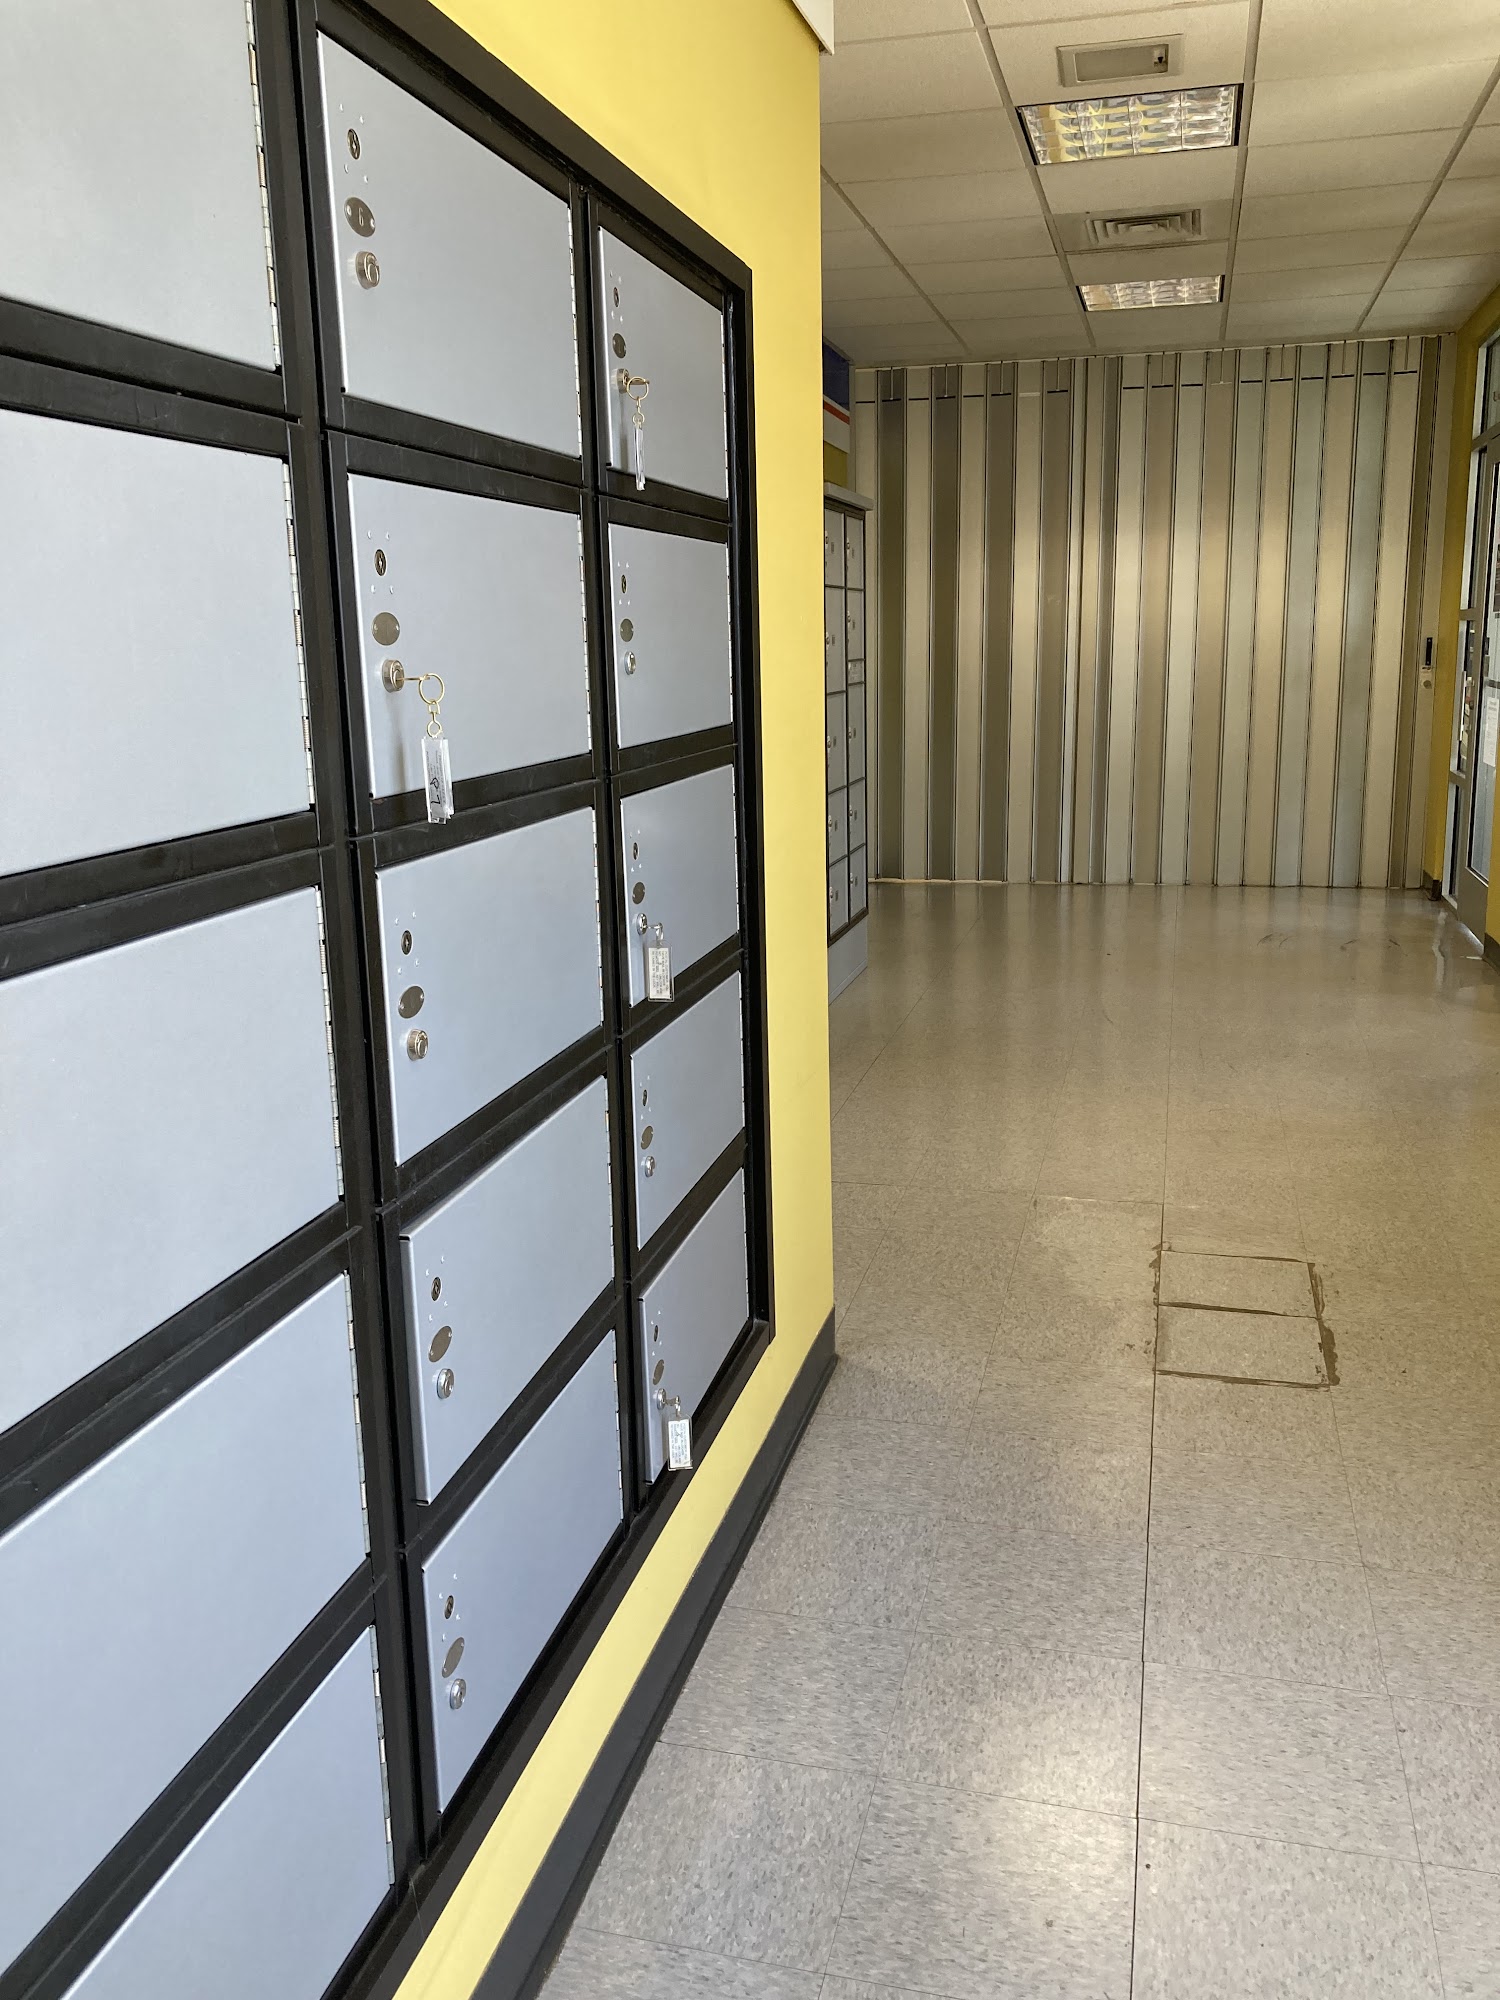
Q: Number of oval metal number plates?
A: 10